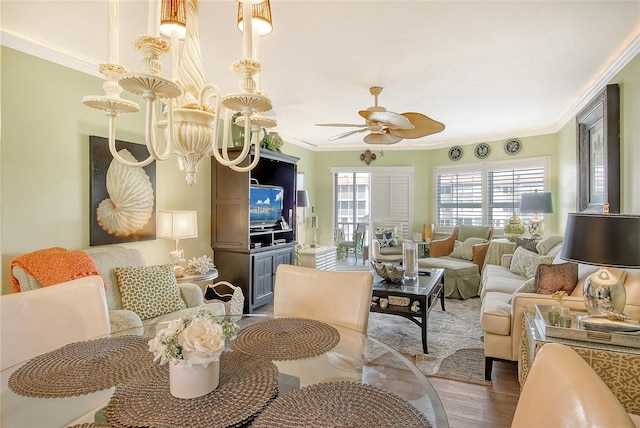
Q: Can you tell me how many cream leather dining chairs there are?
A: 3